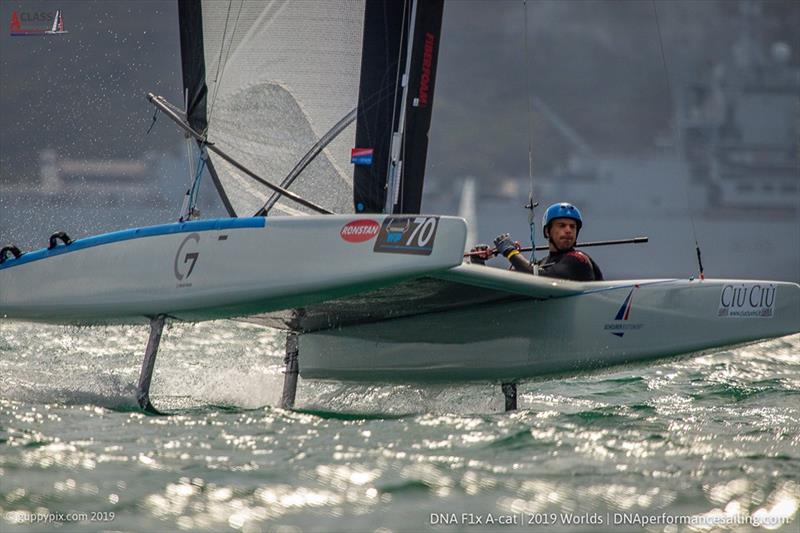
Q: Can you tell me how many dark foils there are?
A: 3